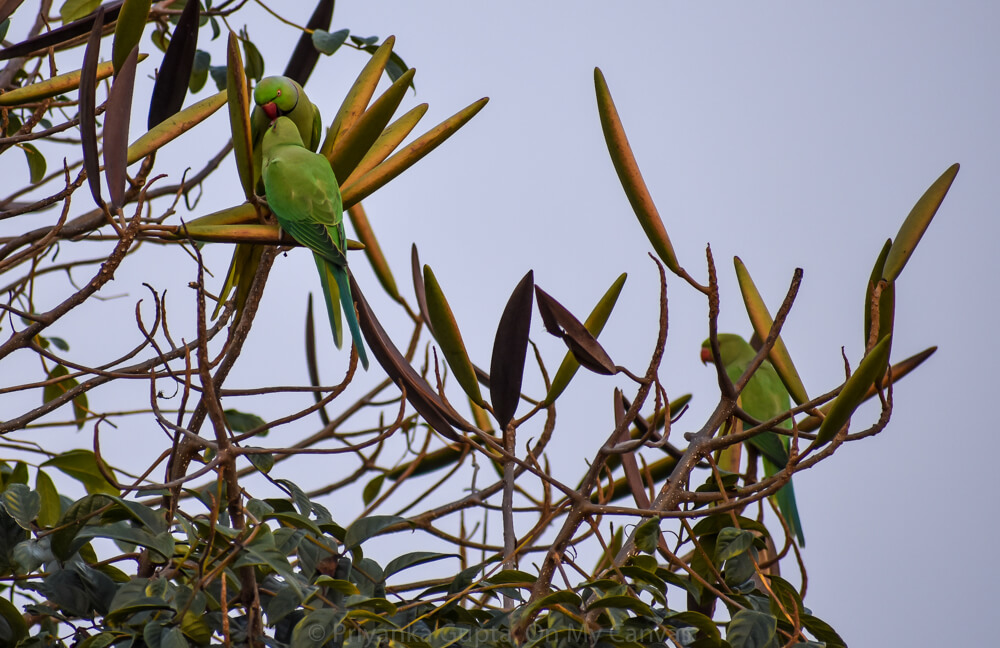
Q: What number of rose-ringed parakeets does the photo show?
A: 3